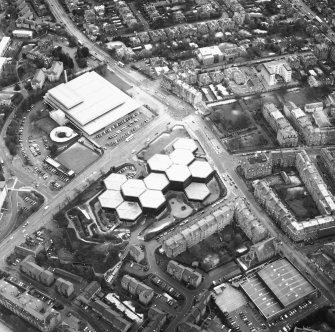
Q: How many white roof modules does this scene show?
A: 12